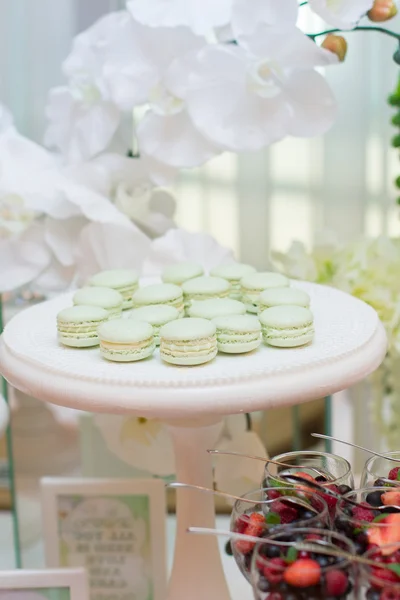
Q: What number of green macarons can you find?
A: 15